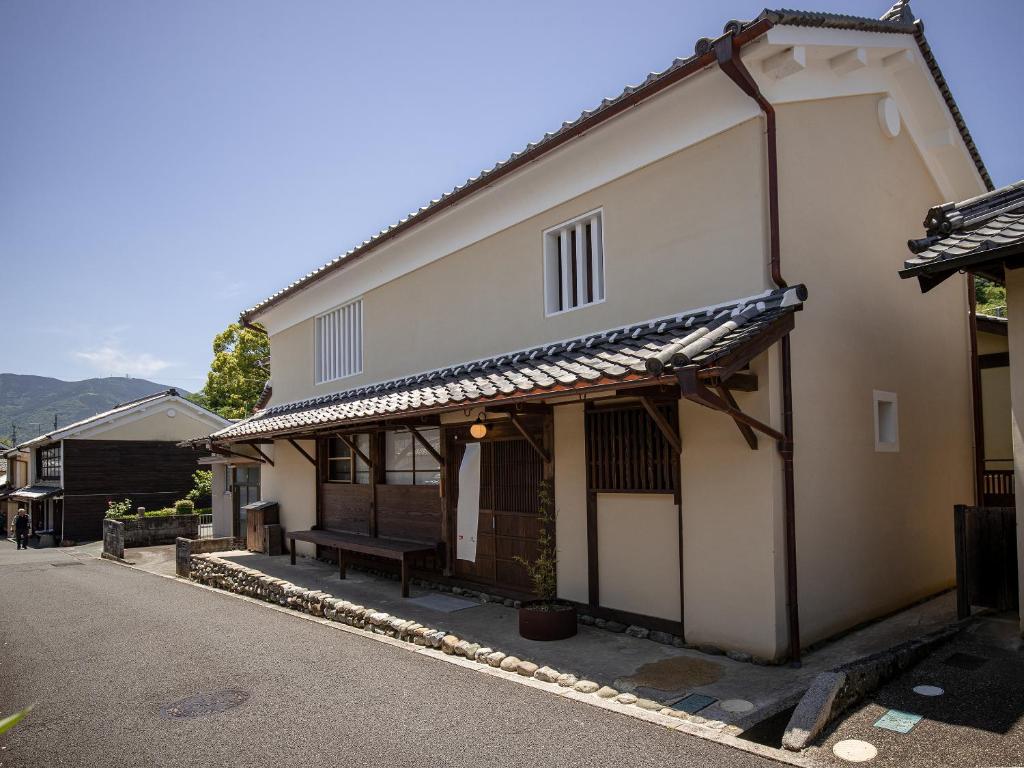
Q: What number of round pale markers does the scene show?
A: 3